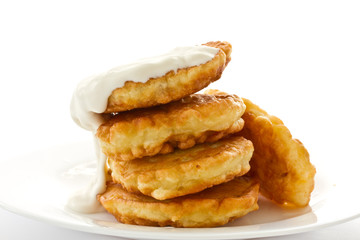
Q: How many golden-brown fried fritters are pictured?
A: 5